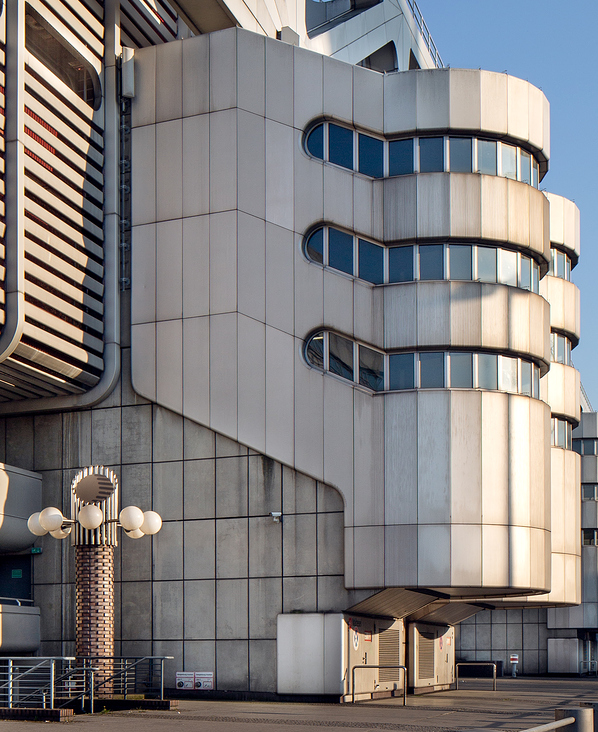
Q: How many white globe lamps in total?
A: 7